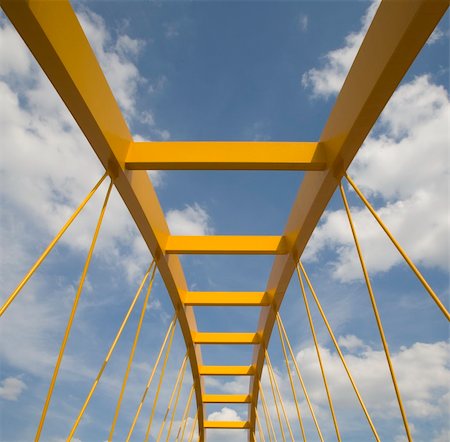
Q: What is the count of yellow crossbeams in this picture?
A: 7